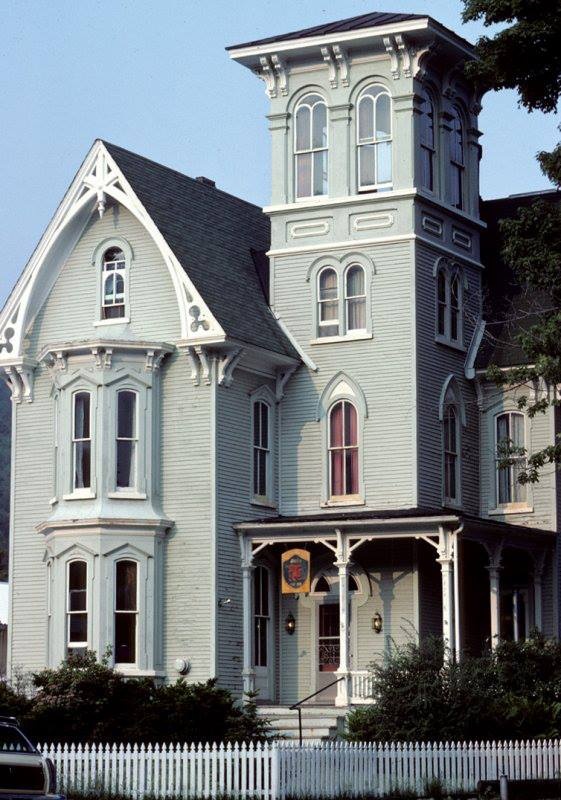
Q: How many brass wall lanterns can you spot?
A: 2